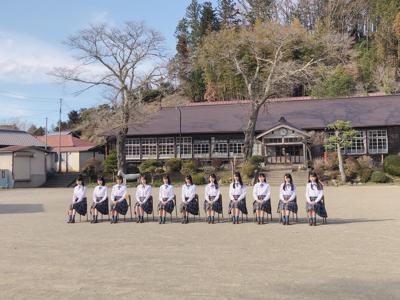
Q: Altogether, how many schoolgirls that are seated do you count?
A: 11